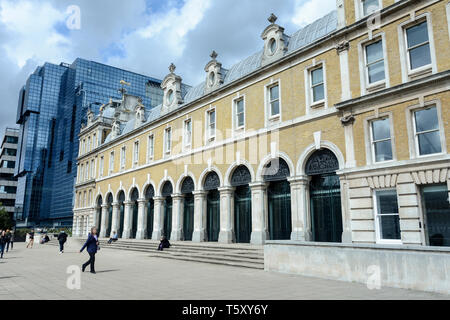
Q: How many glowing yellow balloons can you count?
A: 0